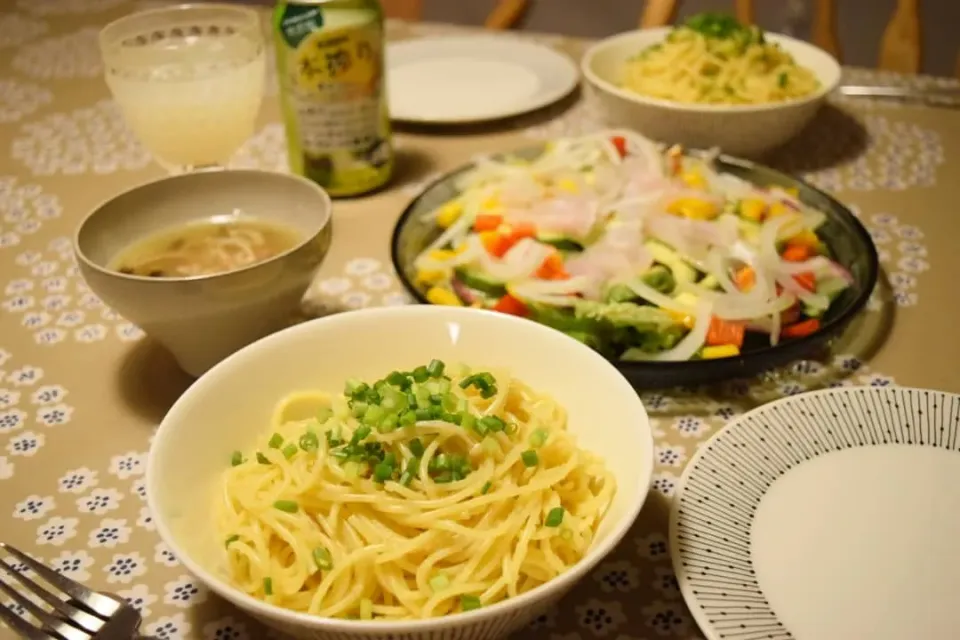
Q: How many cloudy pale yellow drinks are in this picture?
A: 1